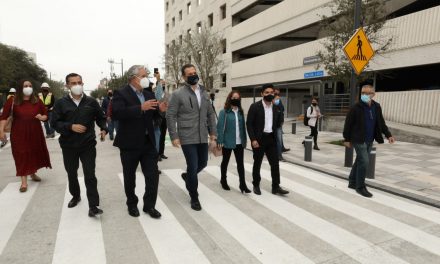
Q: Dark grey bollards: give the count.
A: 4